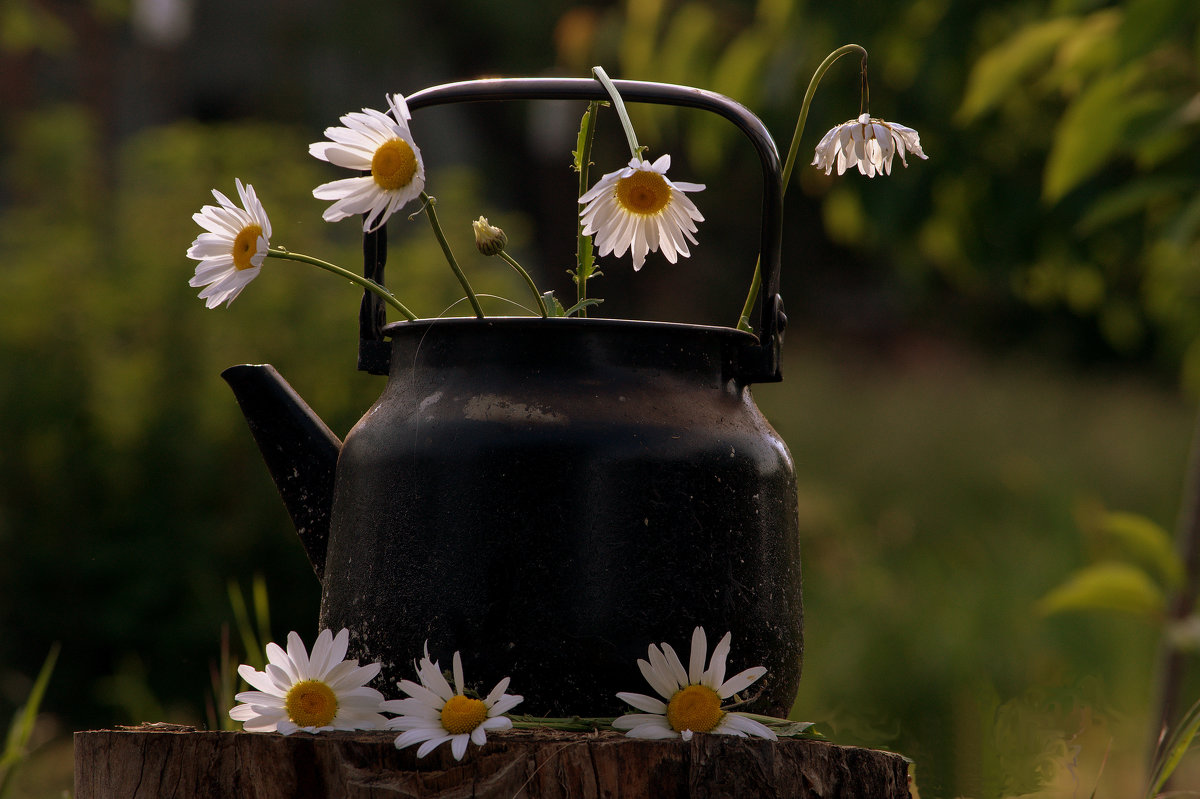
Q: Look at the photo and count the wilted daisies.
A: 1